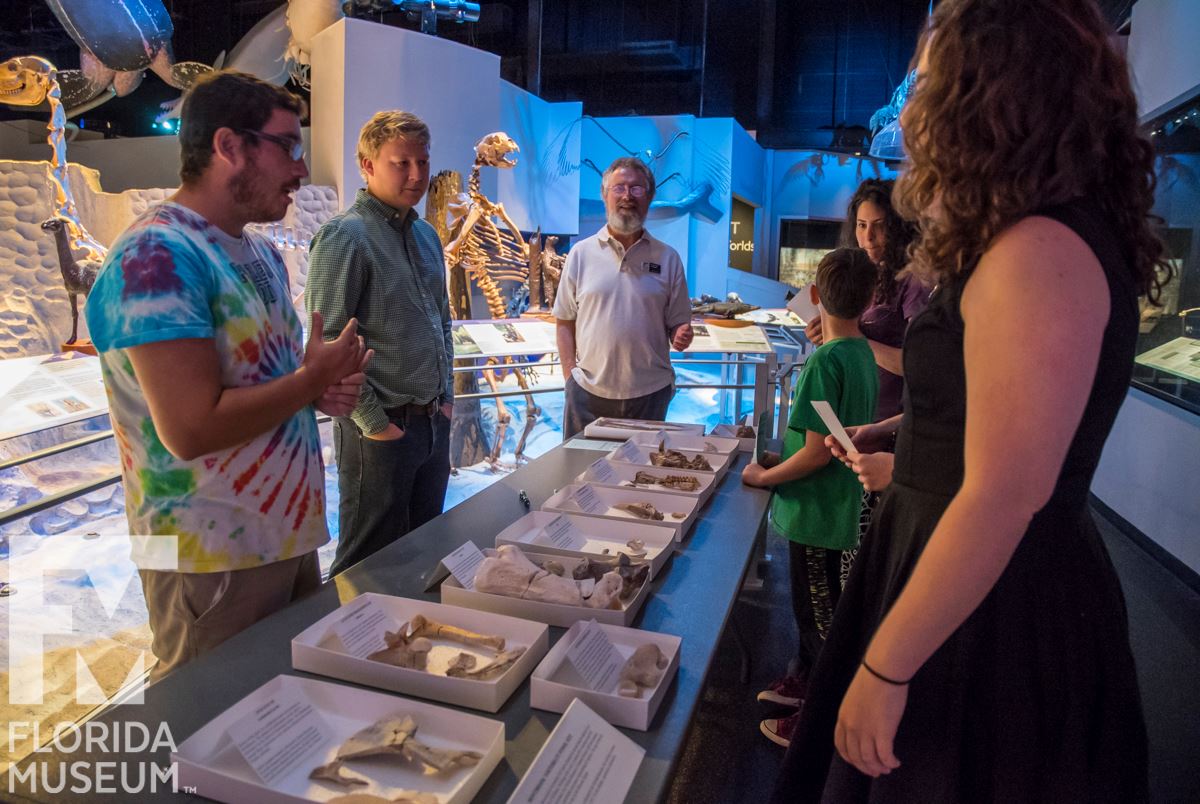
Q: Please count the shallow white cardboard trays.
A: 11